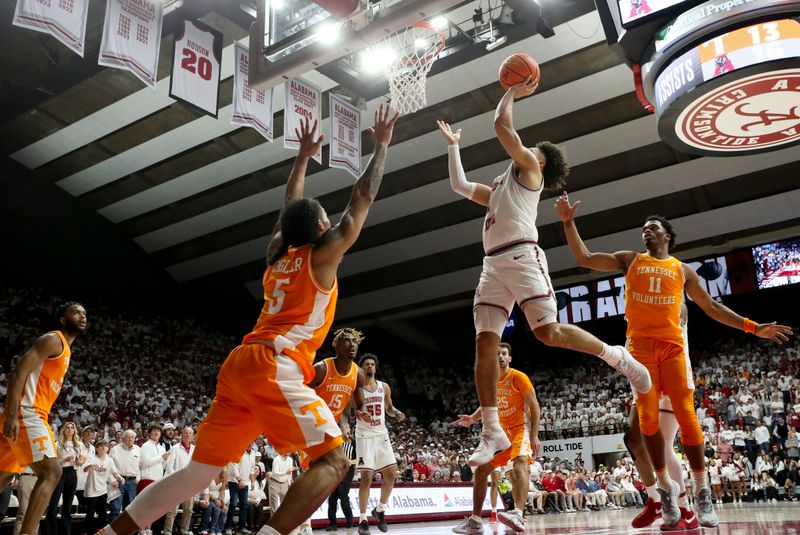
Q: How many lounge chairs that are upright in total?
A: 0